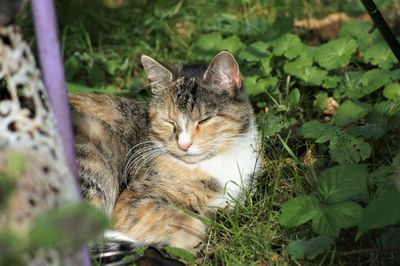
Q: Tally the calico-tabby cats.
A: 1